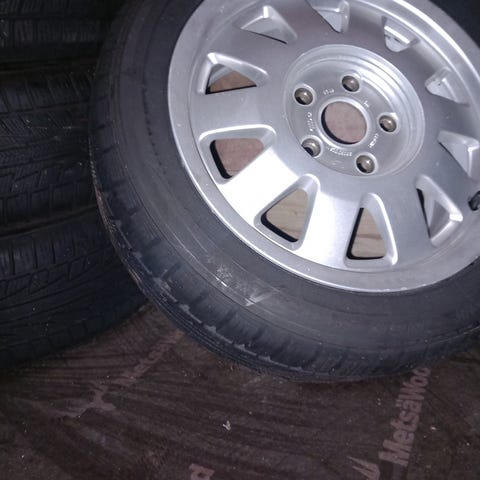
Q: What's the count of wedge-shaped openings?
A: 10